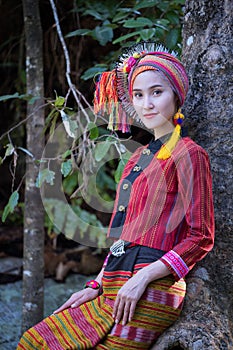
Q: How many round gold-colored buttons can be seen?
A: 4